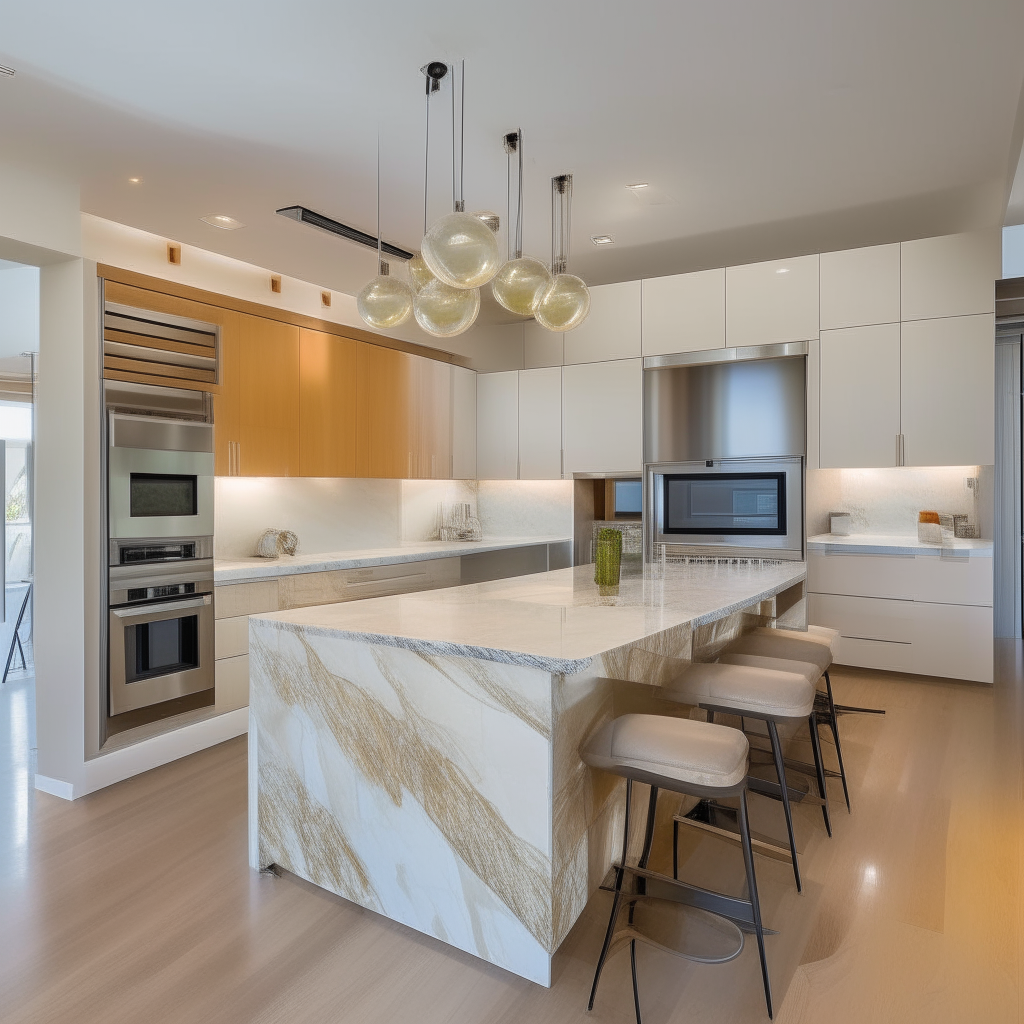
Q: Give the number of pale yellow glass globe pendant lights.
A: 6